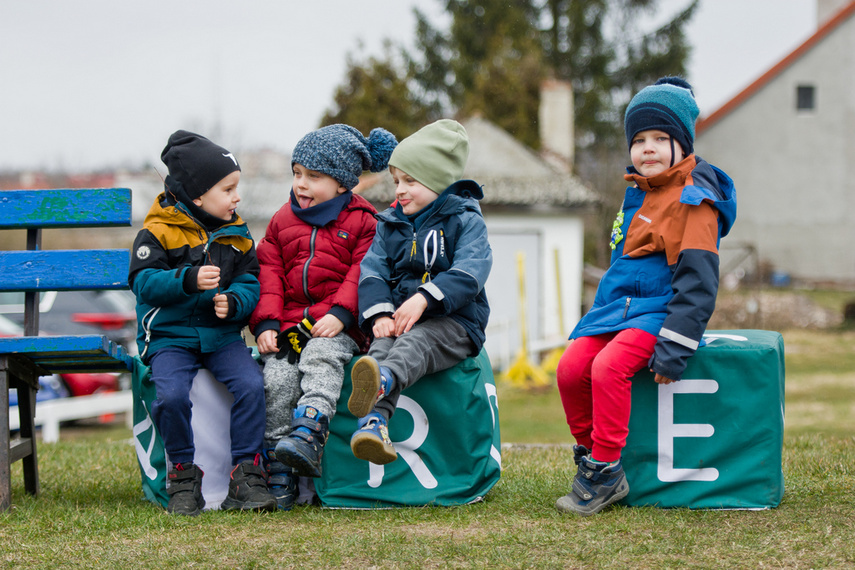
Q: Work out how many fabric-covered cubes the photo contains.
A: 3